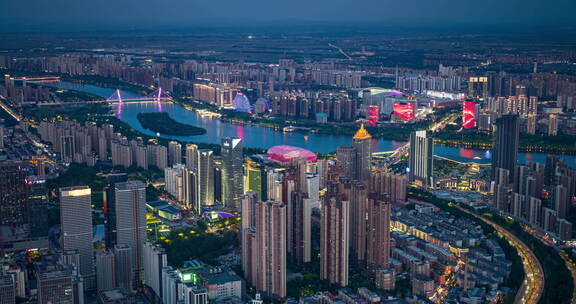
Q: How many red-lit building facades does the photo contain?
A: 3